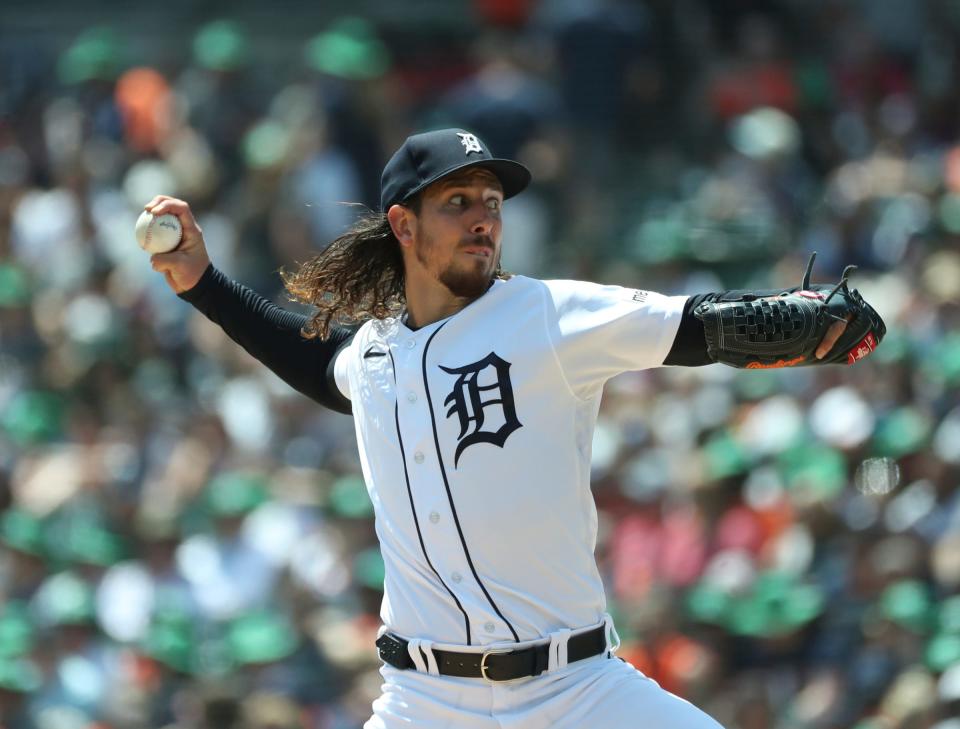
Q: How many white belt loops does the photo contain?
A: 6